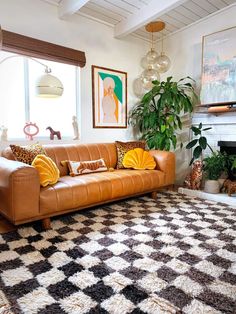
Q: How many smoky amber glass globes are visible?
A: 3